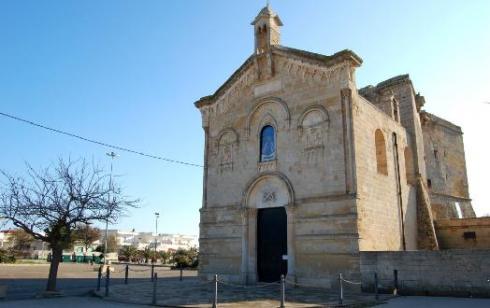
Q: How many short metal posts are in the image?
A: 11